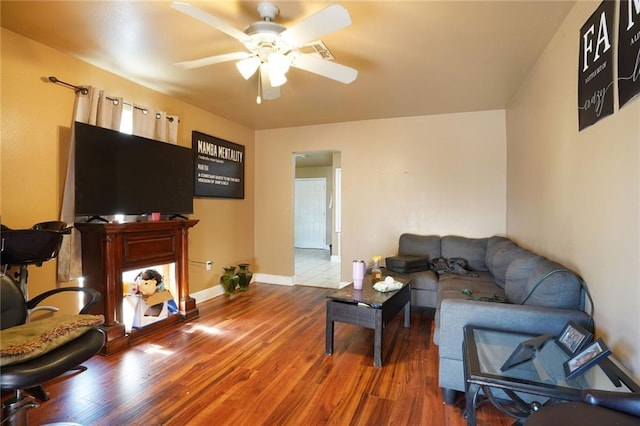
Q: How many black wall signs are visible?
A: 3